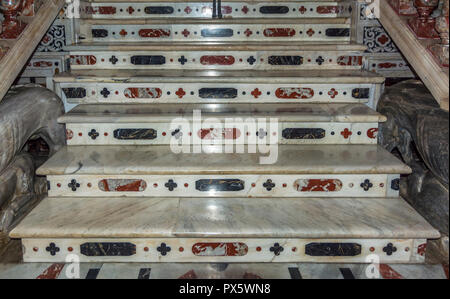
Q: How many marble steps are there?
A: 7